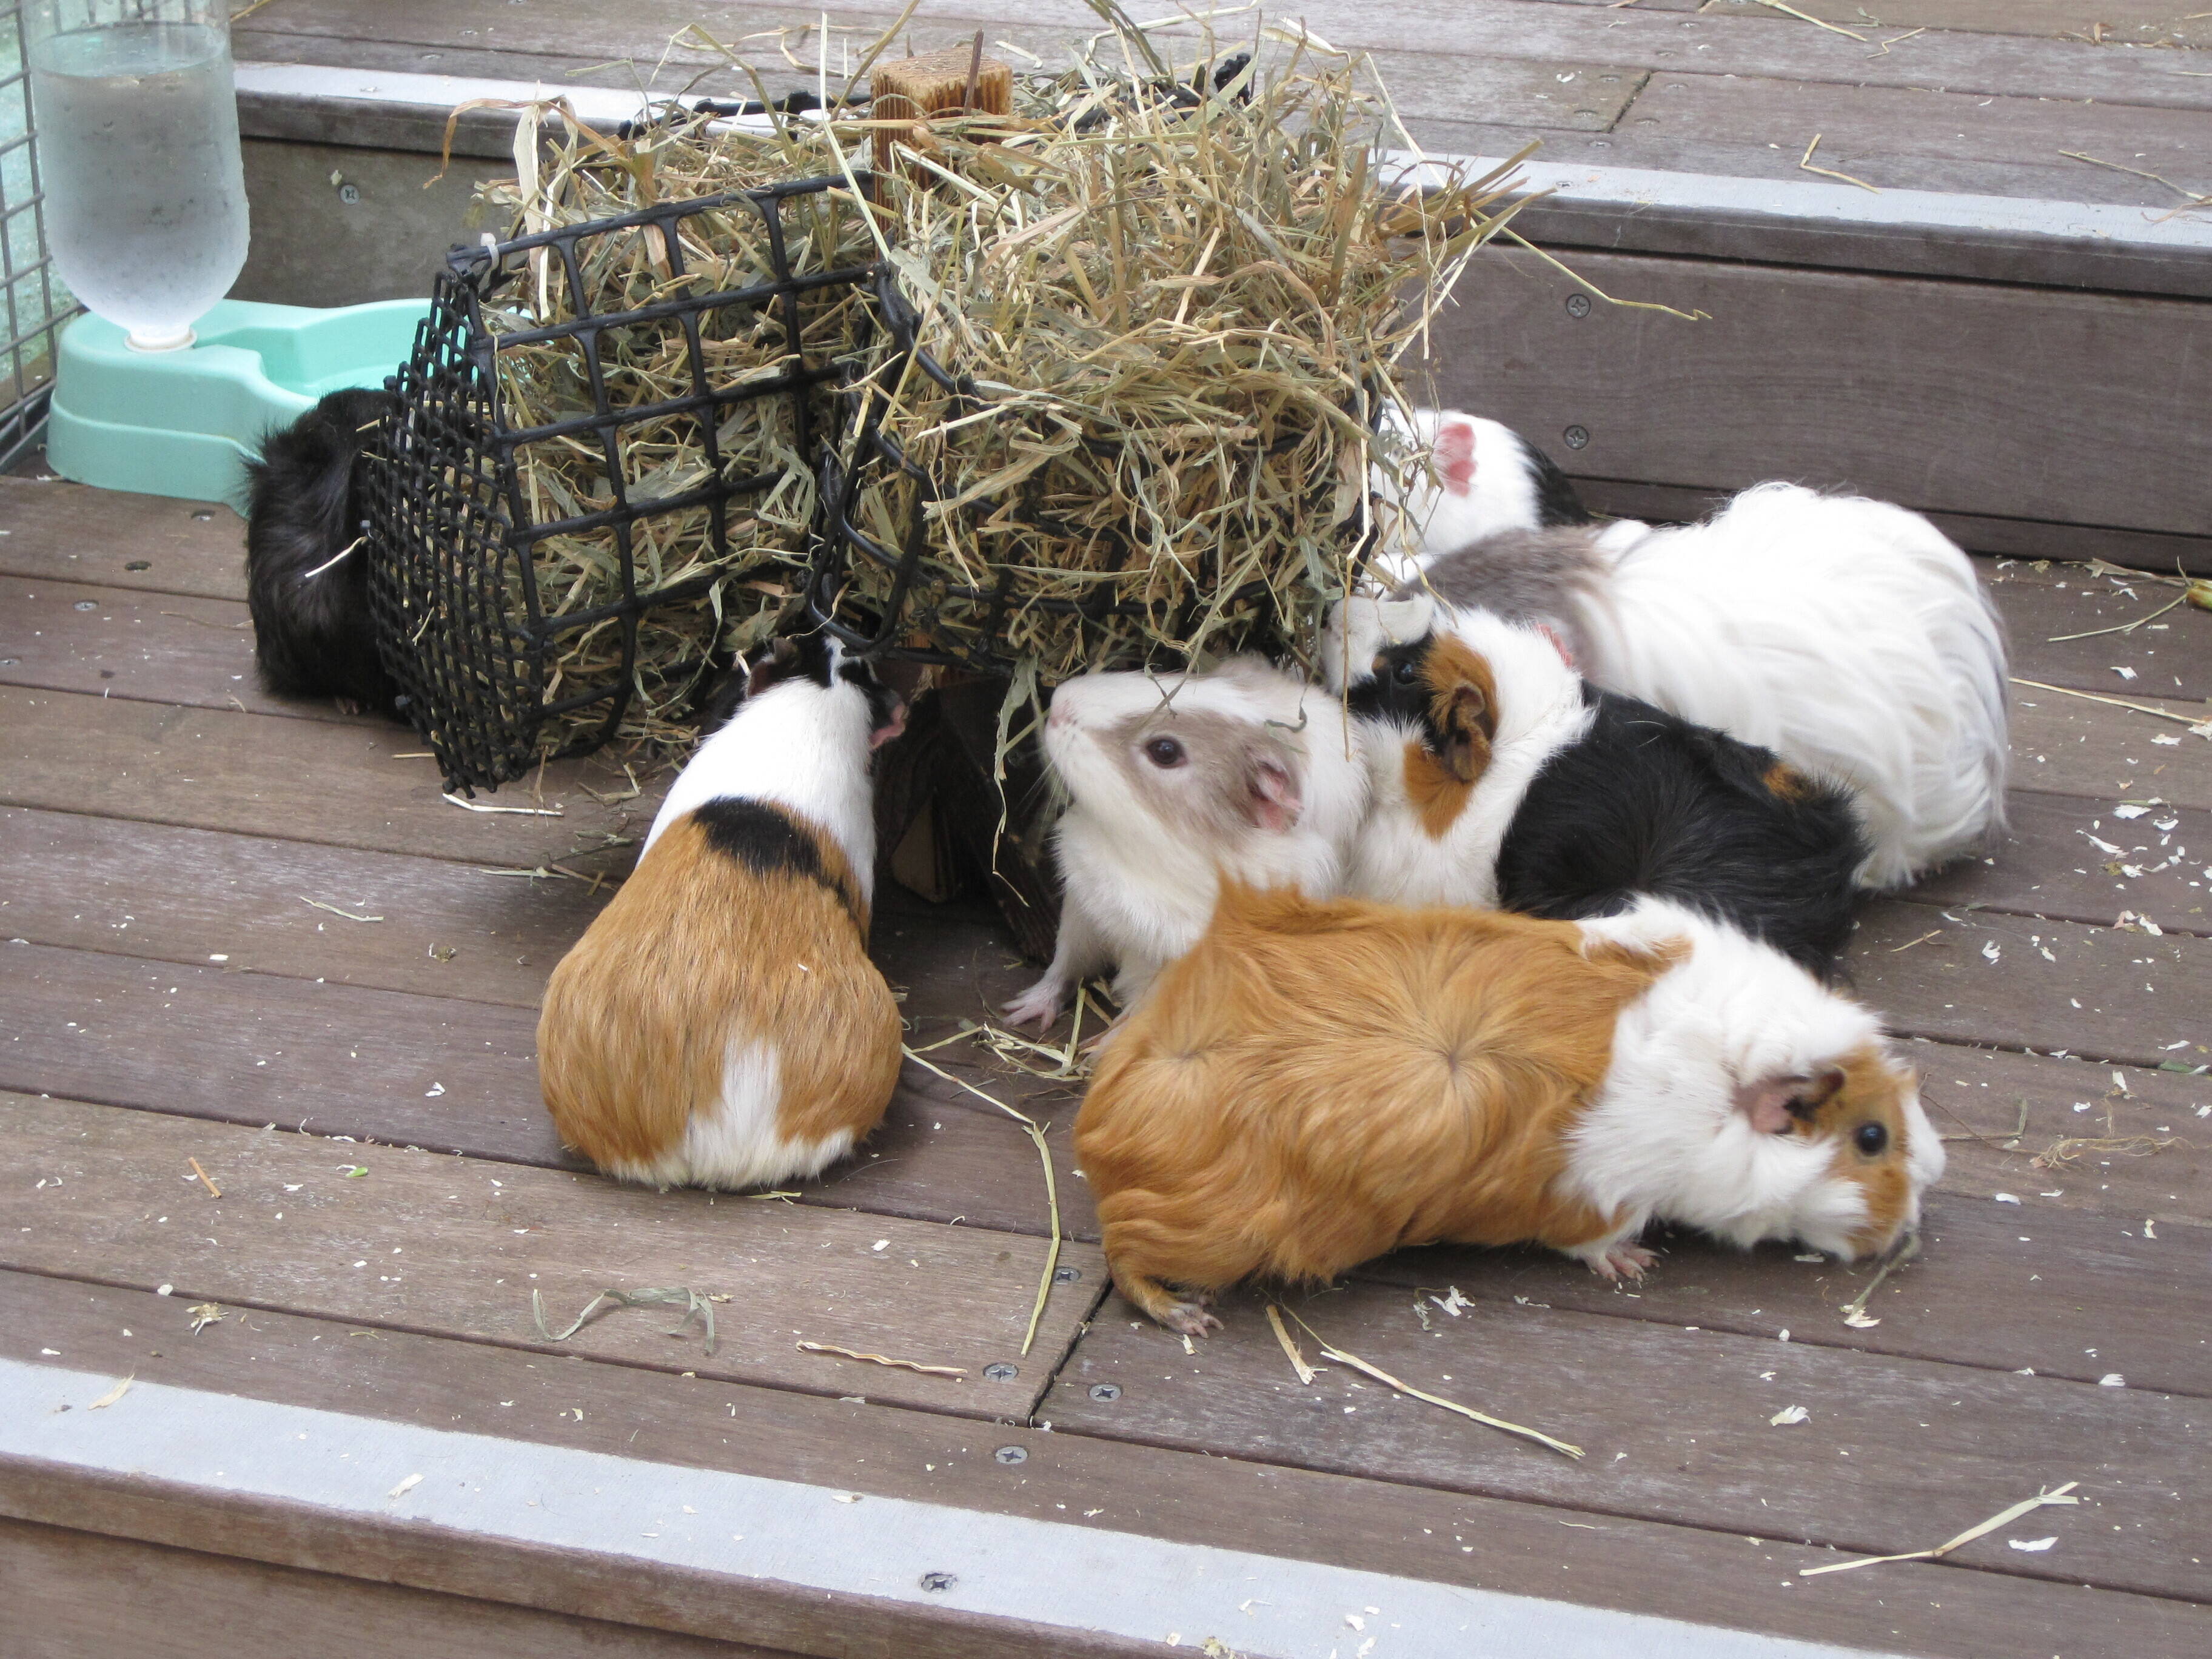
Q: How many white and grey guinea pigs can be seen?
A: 2